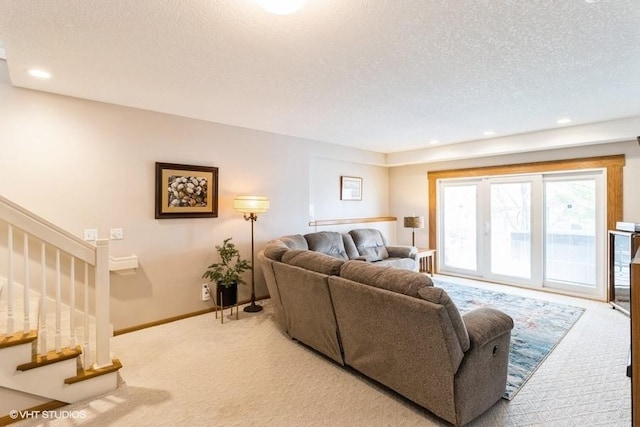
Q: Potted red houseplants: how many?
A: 0